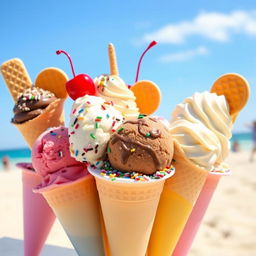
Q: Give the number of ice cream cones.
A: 6